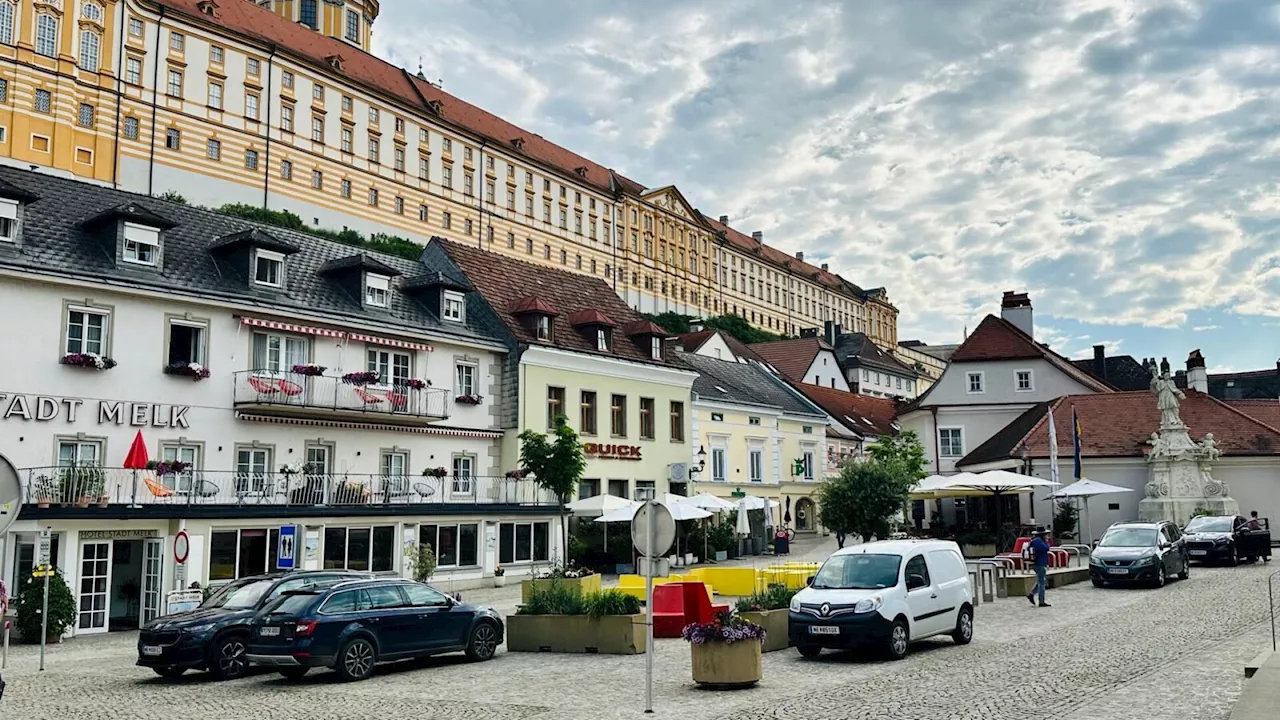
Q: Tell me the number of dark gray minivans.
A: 1